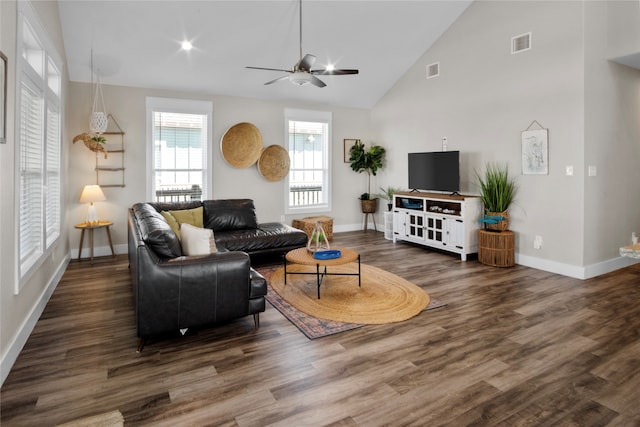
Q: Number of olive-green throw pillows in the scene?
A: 2